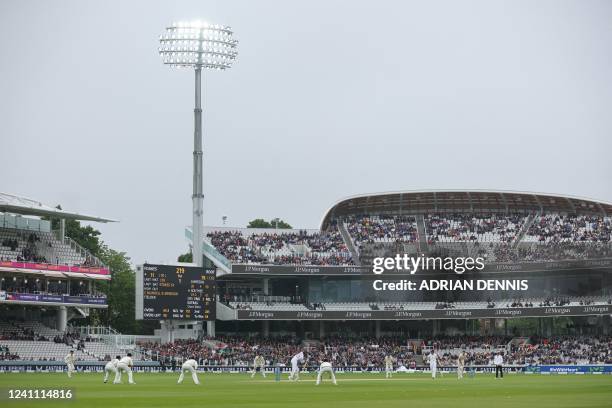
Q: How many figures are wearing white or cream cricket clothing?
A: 10